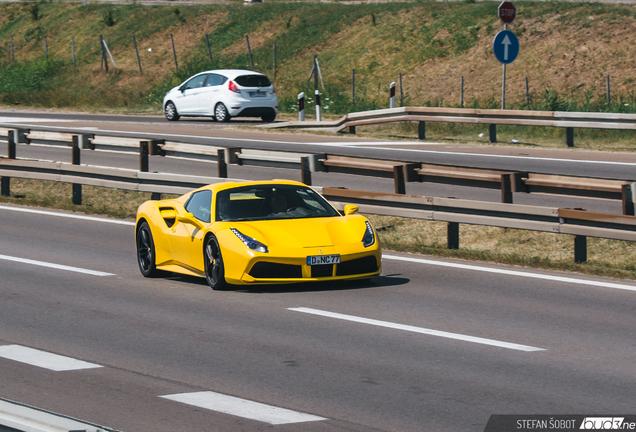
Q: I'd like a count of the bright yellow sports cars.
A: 1